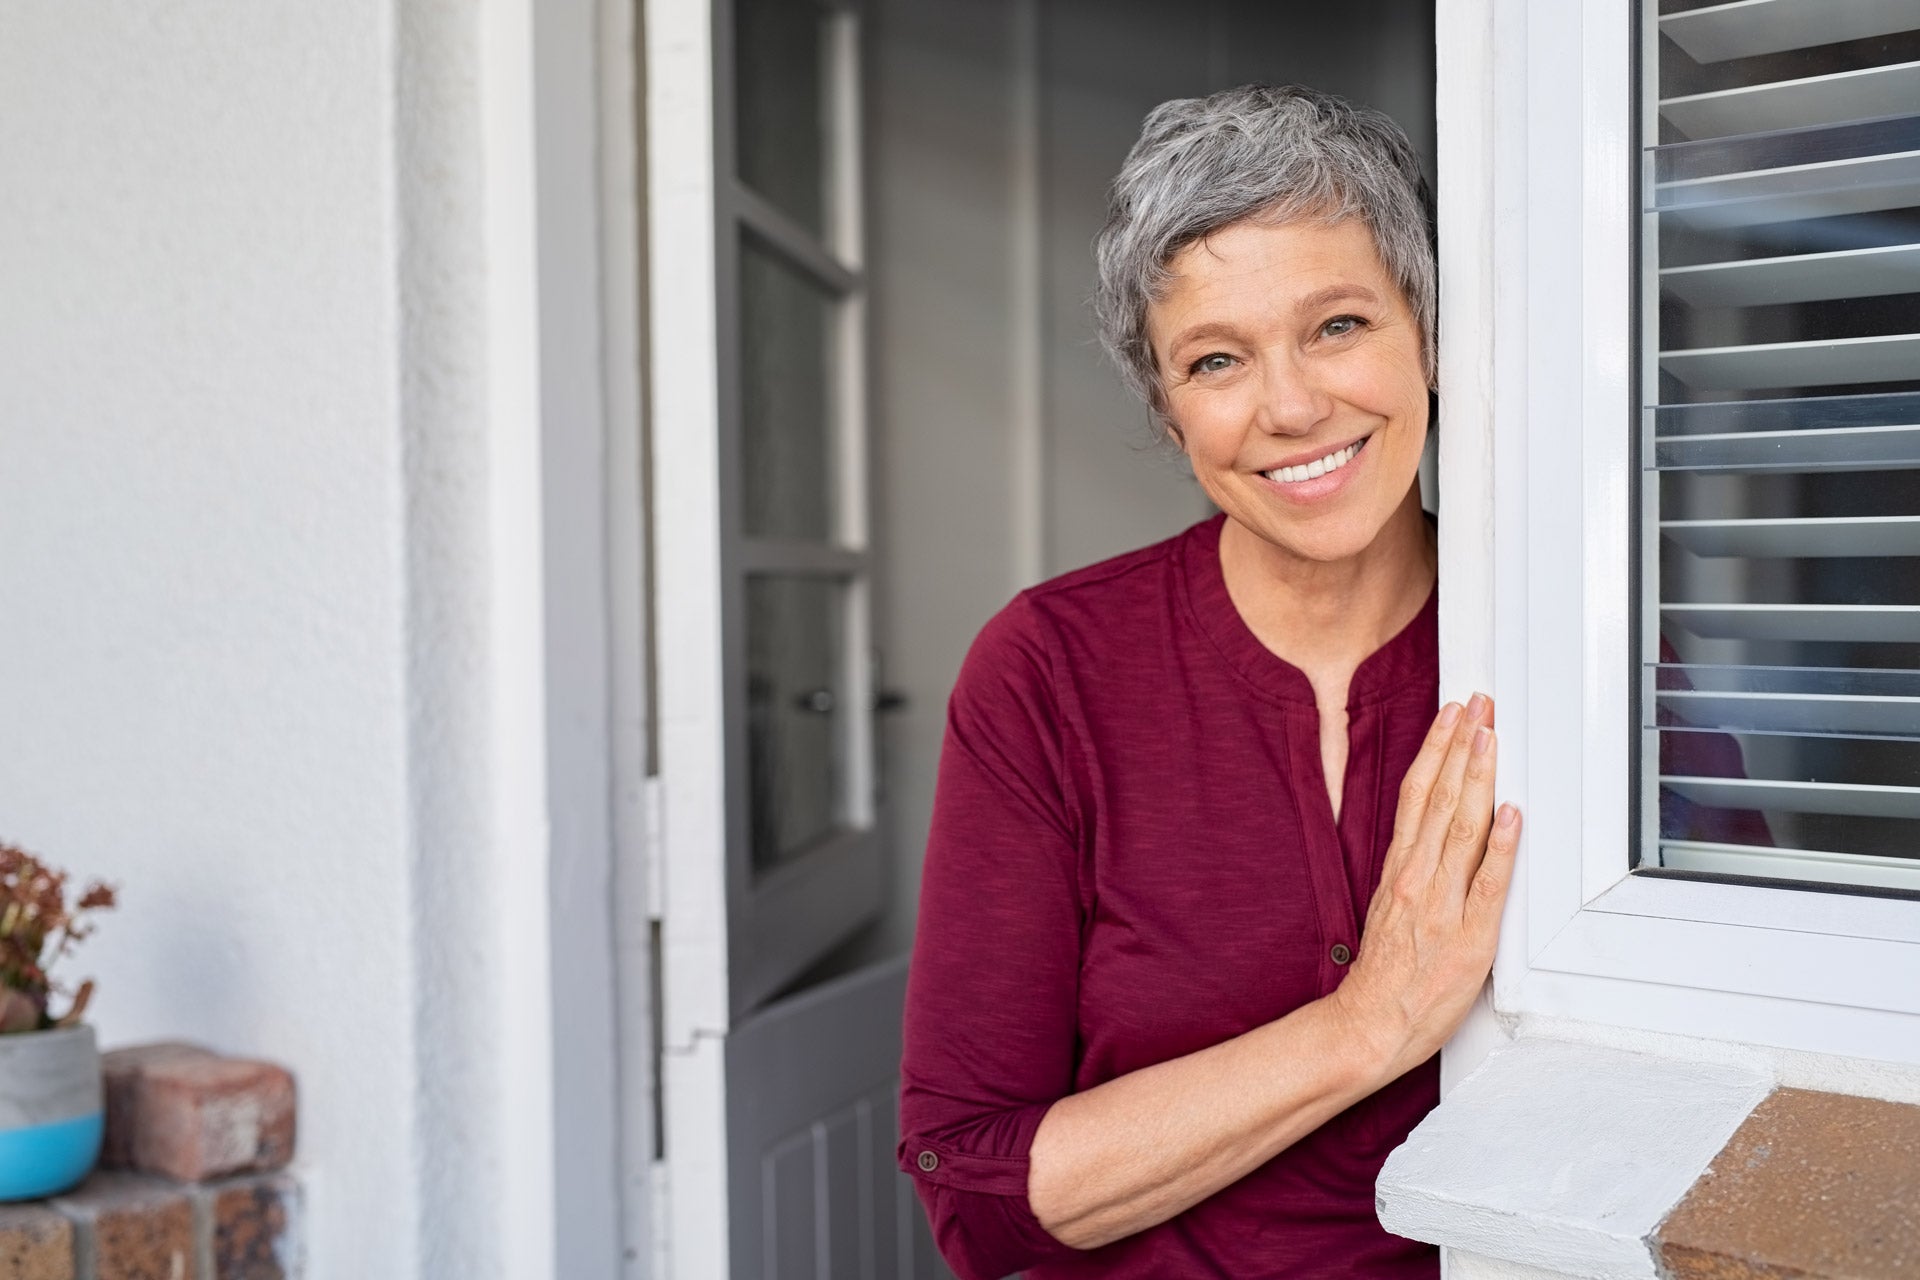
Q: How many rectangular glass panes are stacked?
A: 3